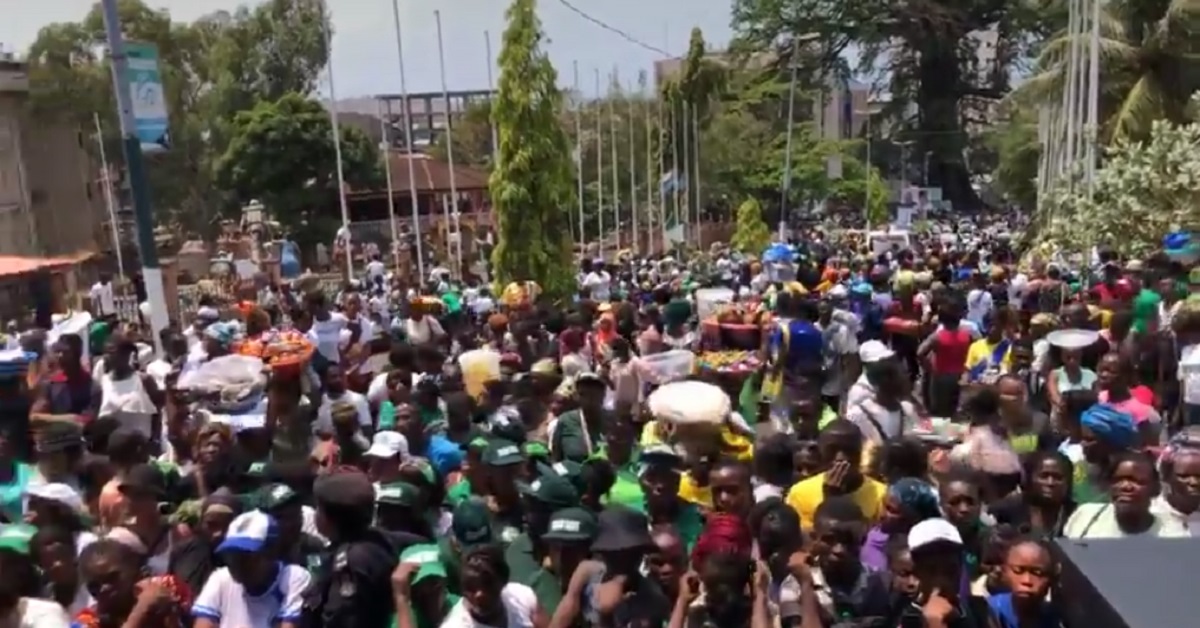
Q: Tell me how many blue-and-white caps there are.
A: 1